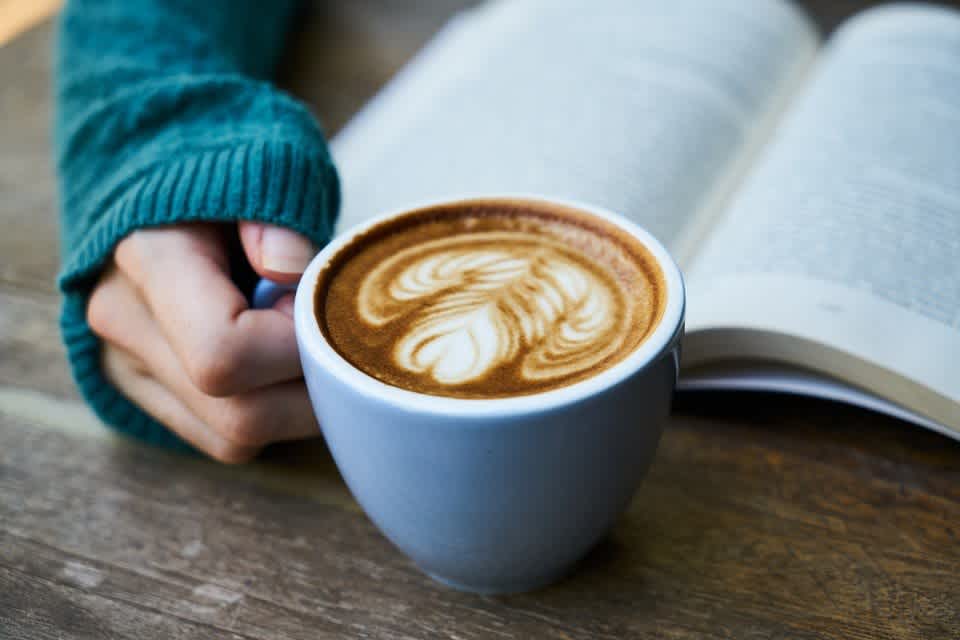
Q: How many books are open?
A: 1